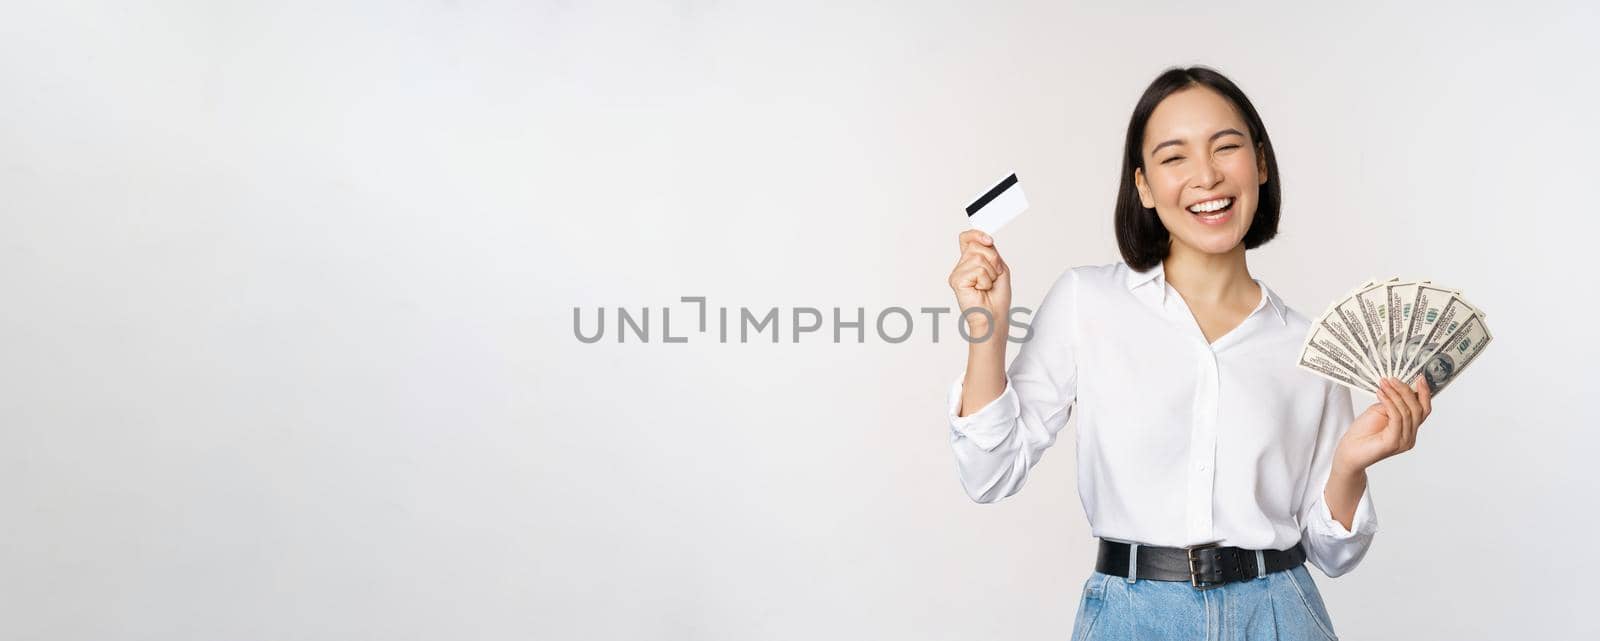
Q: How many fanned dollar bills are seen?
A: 9